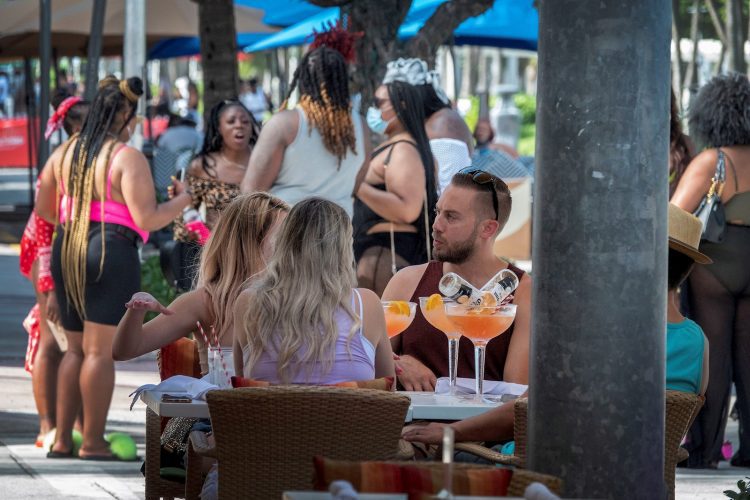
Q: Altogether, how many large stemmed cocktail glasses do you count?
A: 3